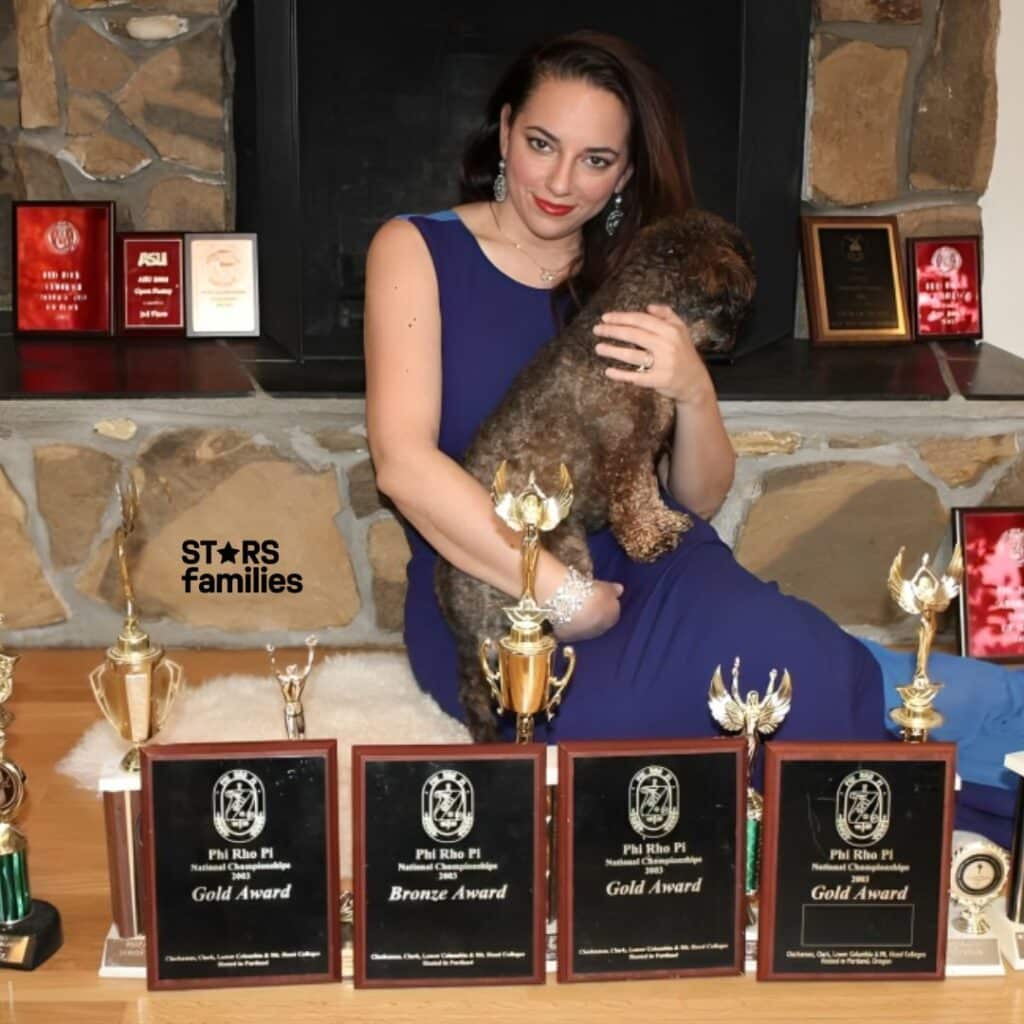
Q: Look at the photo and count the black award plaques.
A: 5